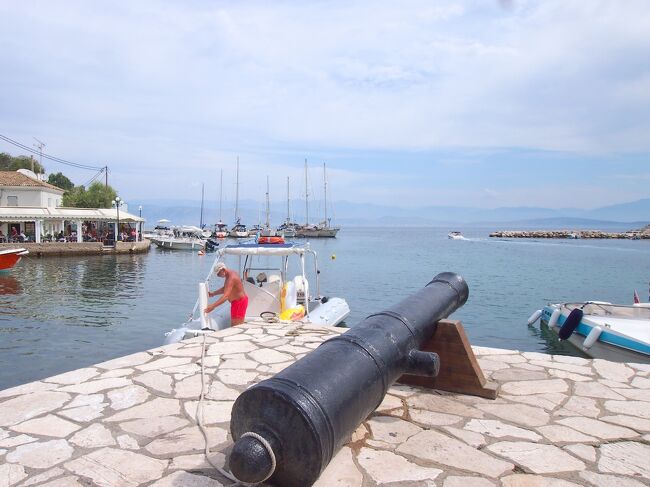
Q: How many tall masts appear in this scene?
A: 7